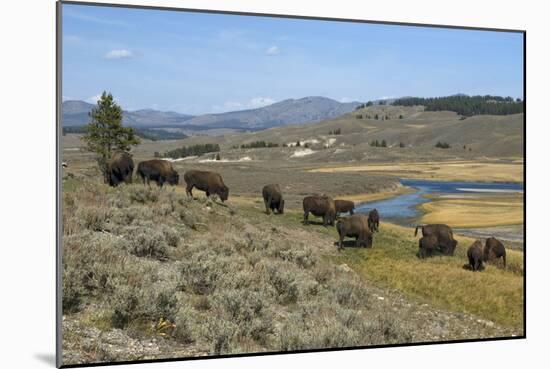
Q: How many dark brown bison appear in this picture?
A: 12